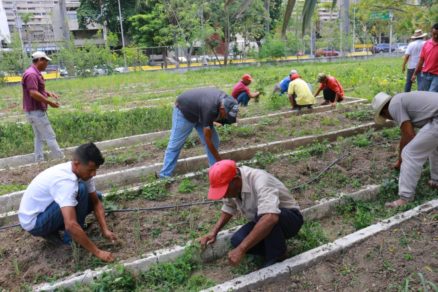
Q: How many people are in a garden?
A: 11